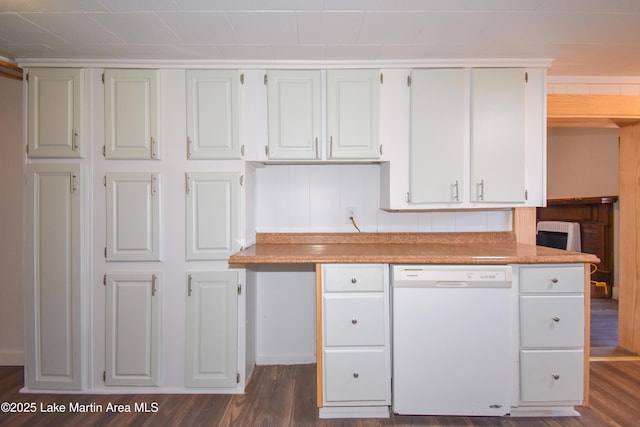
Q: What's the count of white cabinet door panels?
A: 12